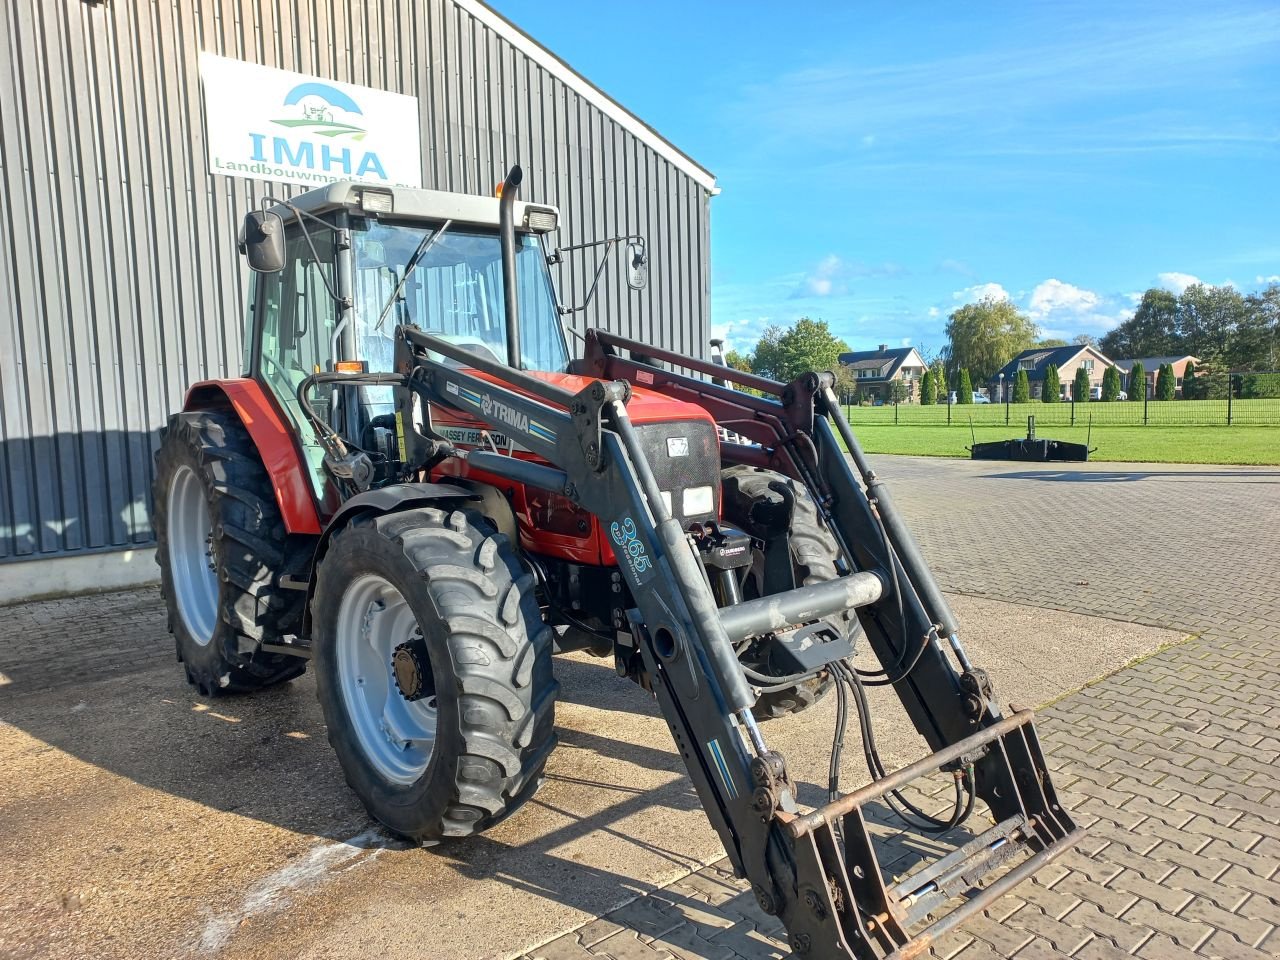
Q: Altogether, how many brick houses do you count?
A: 3